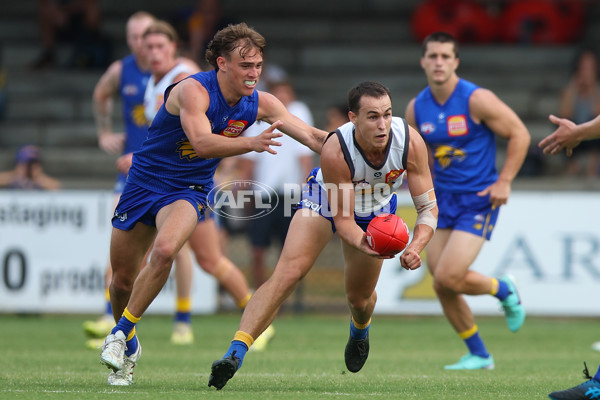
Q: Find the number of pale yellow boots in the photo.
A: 4